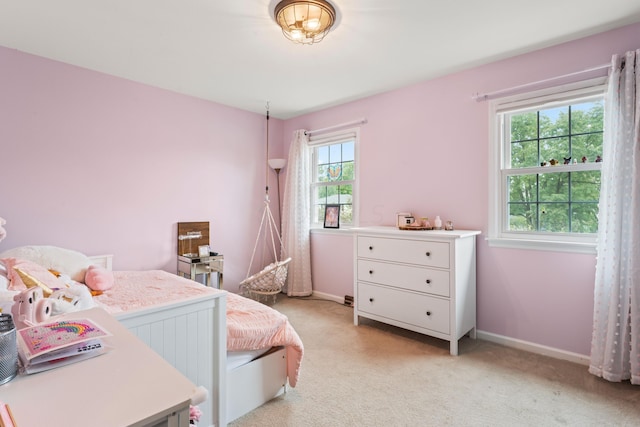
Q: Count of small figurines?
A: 6